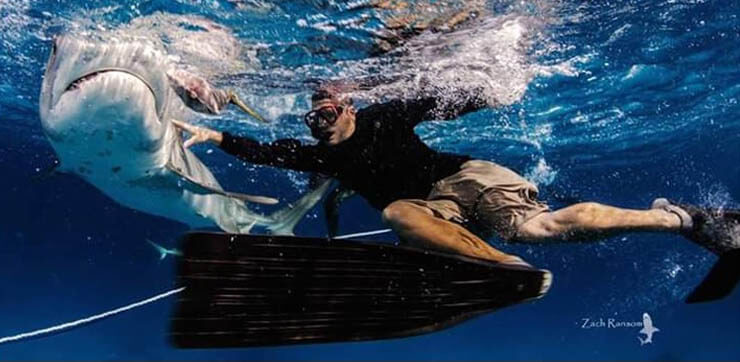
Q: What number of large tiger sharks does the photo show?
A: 1